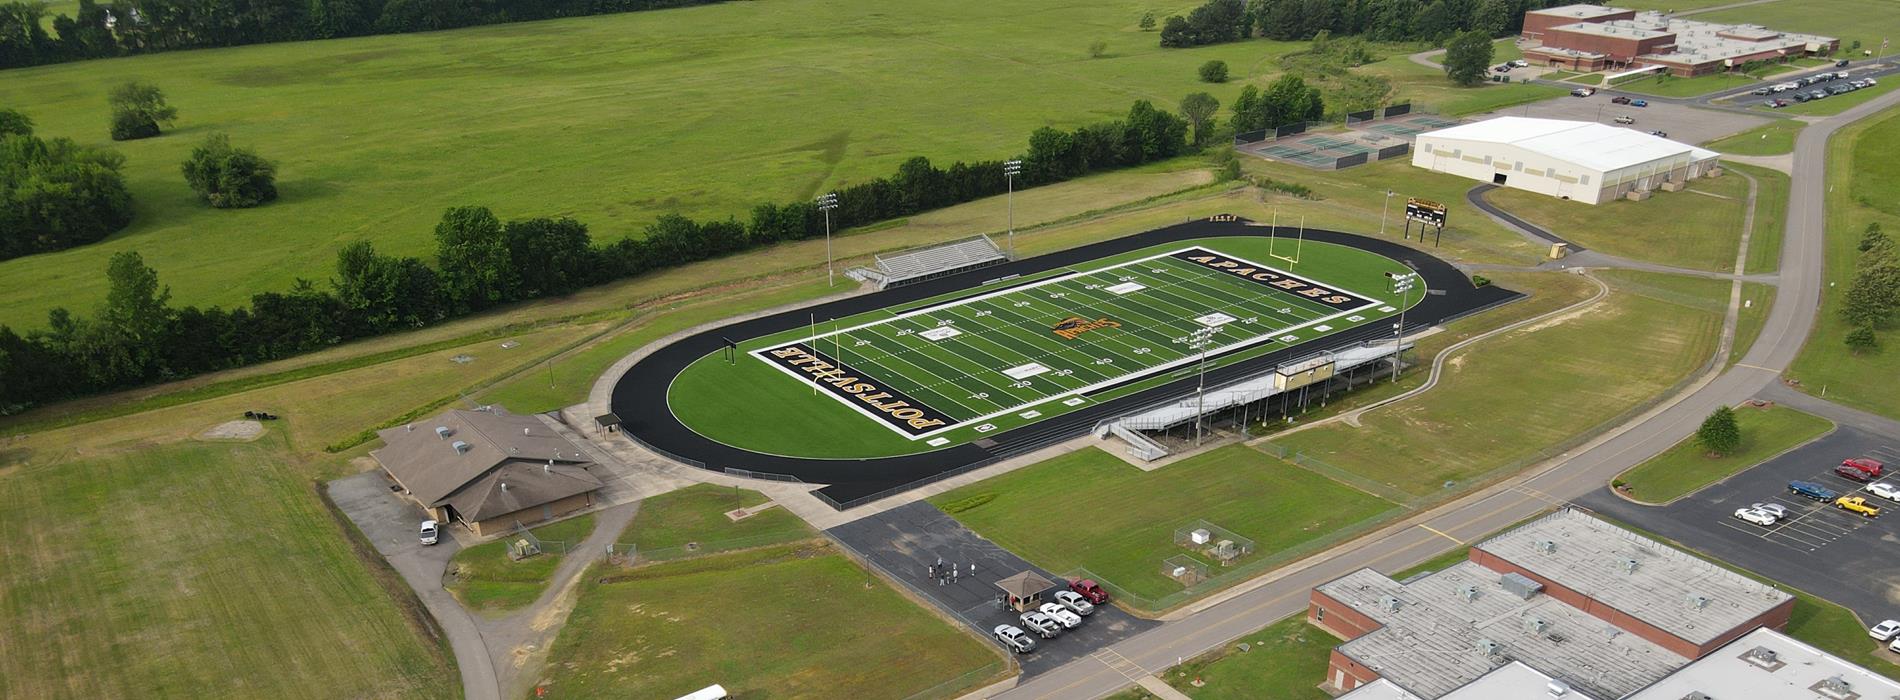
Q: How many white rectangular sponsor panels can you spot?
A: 12